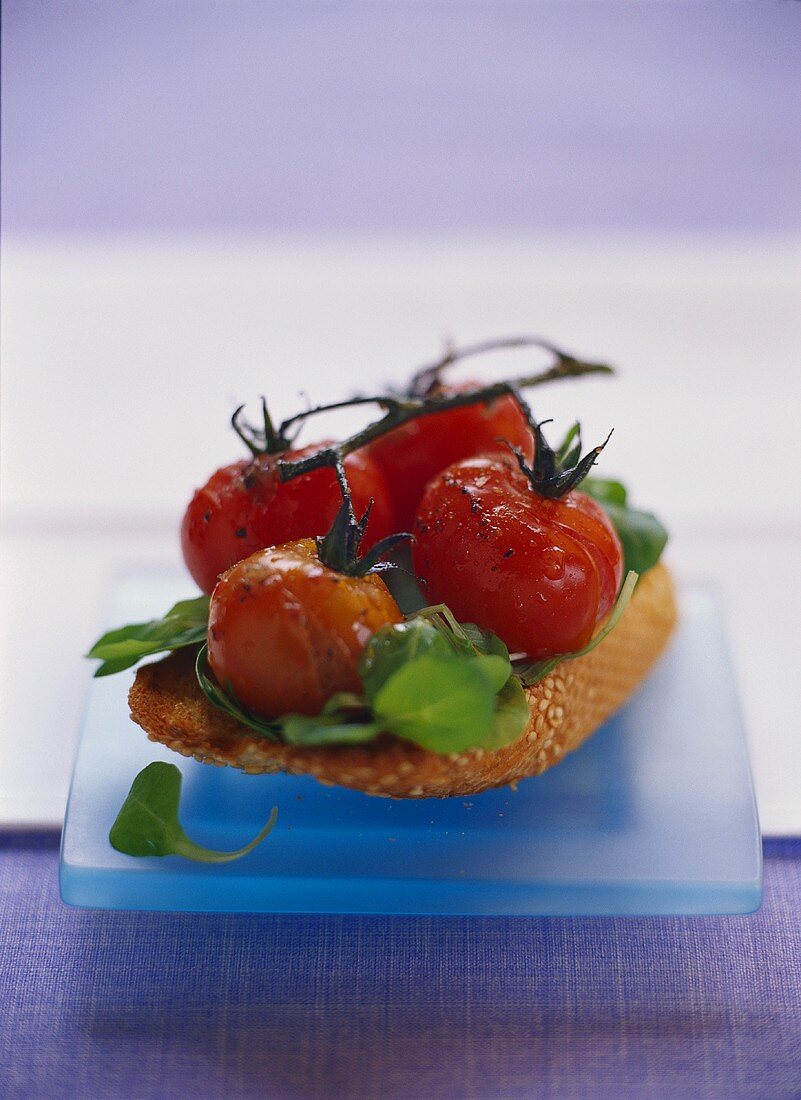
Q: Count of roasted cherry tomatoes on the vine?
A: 4